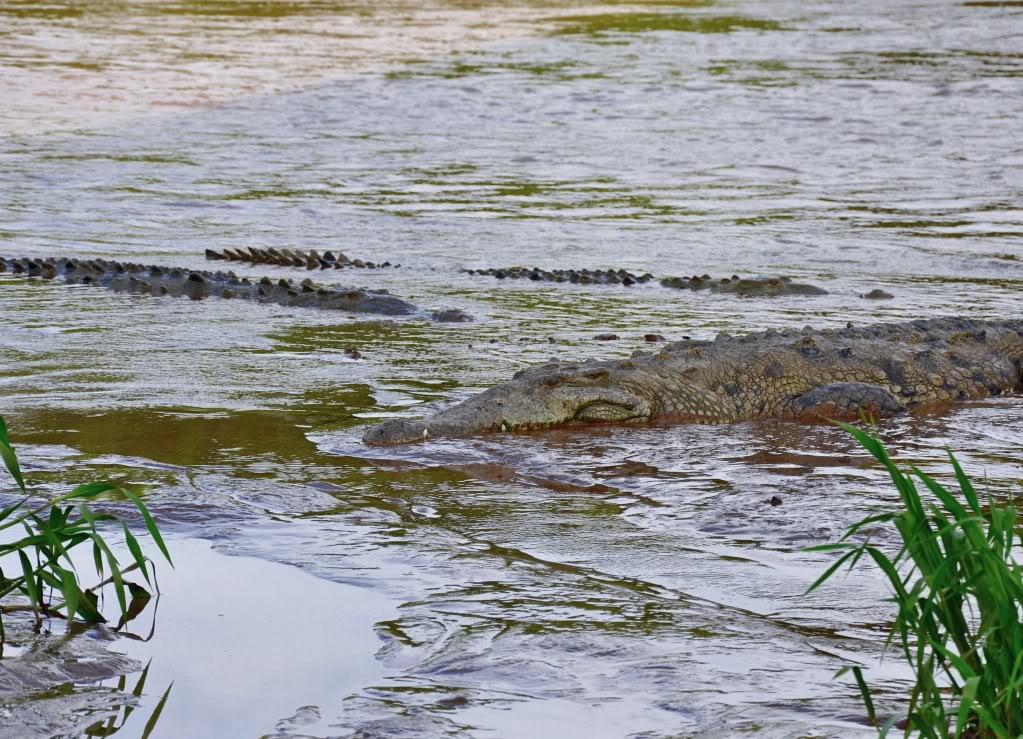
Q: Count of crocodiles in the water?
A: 3